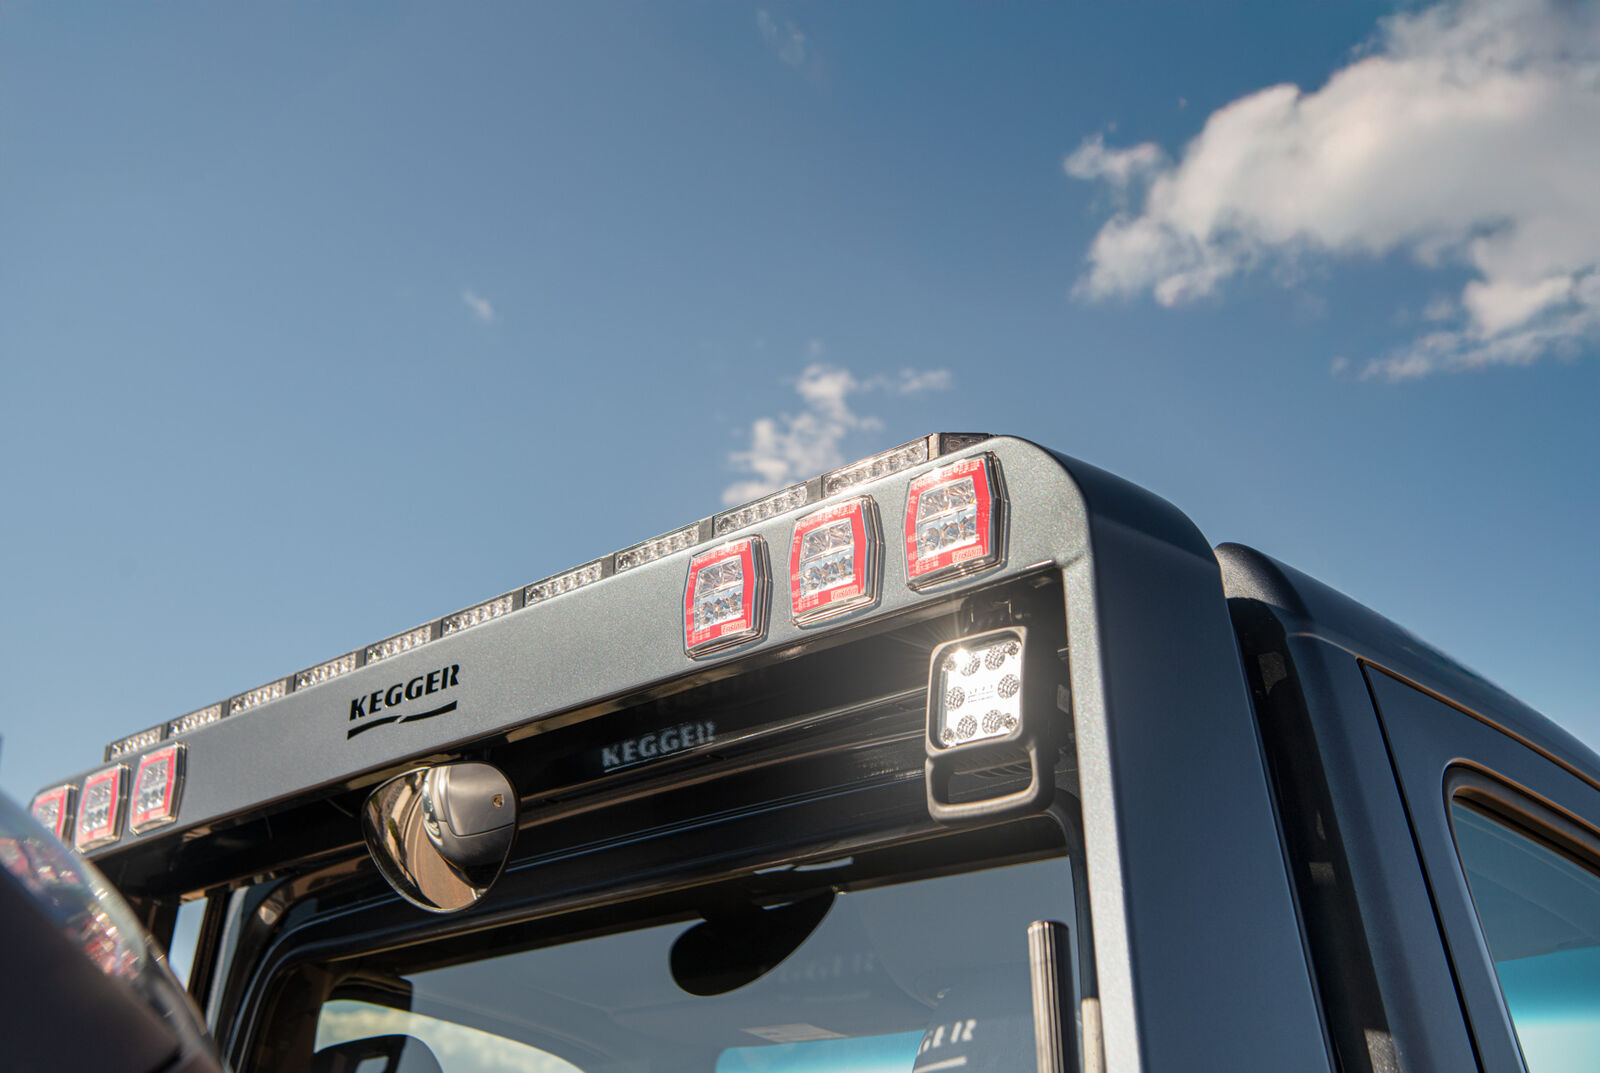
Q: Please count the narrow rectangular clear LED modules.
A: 10